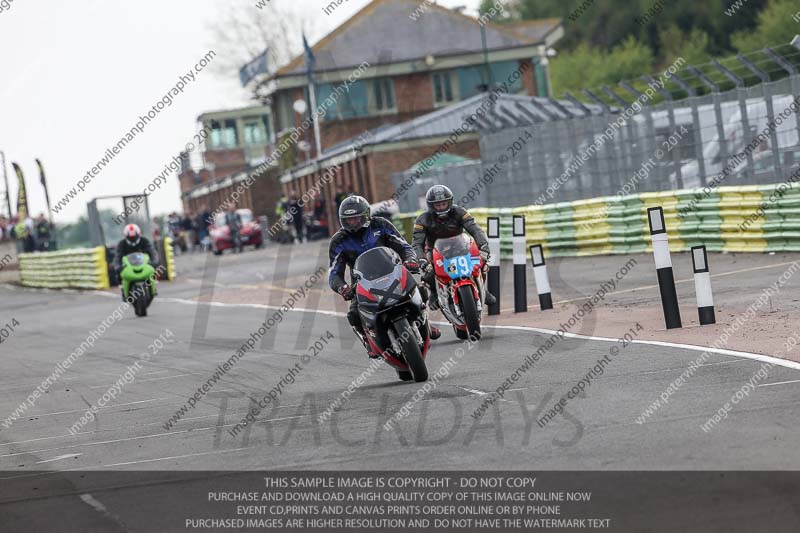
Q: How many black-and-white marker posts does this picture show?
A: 5